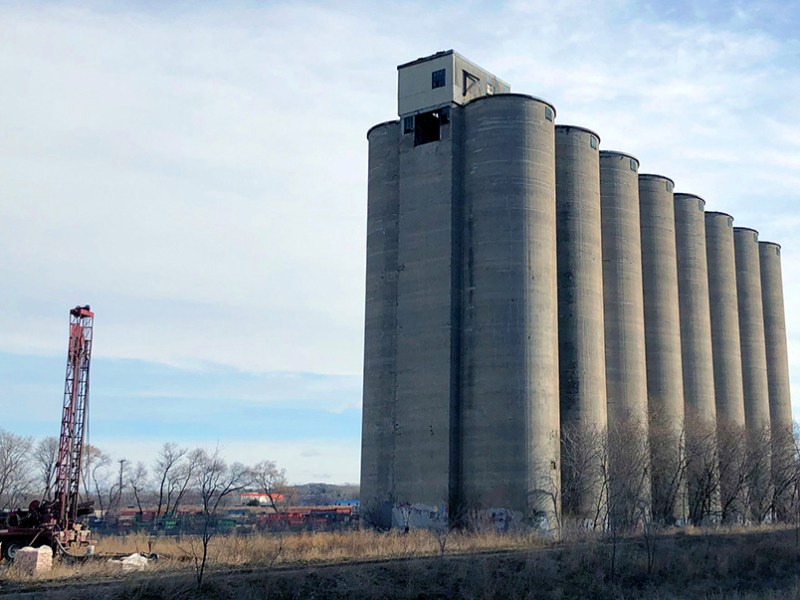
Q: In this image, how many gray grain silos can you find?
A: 9